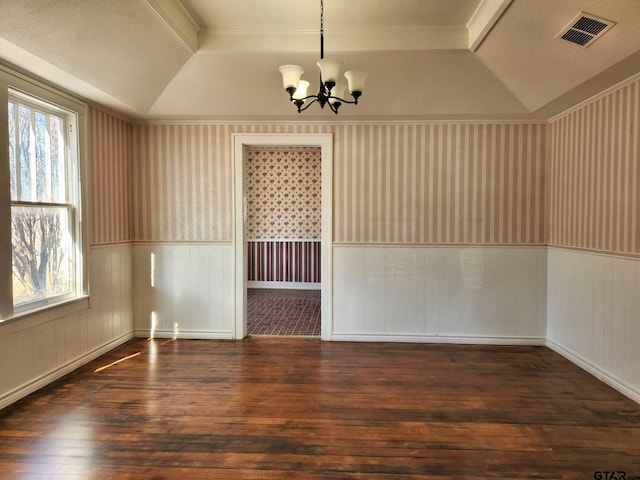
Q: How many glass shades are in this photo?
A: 5